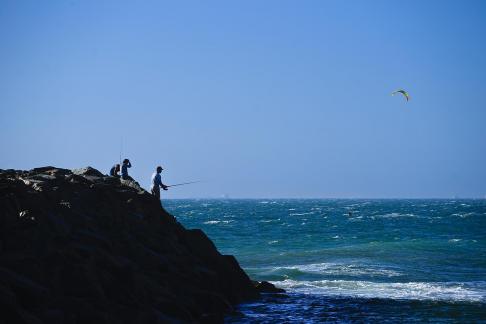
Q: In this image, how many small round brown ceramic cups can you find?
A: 0